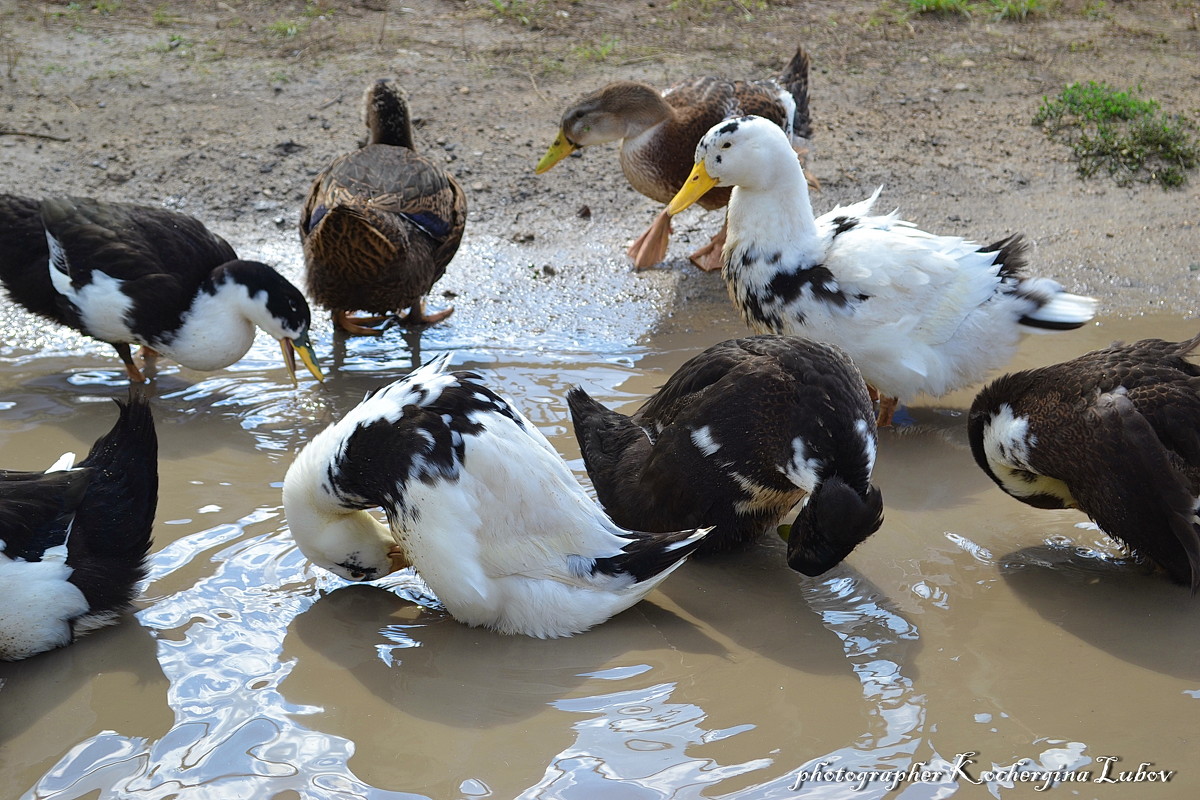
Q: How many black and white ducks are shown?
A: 6